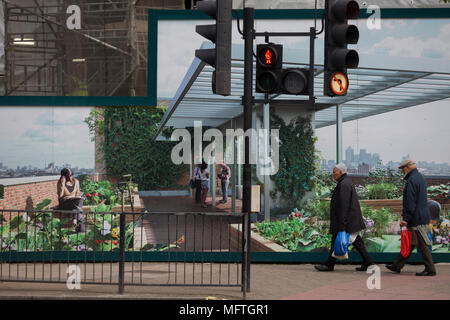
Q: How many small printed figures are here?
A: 4